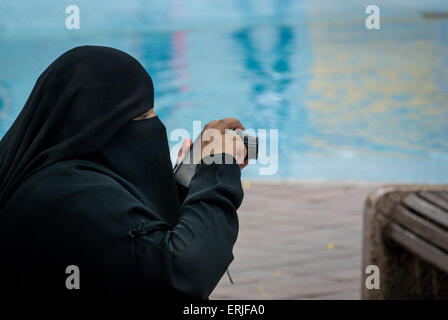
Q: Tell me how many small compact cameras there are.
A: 1